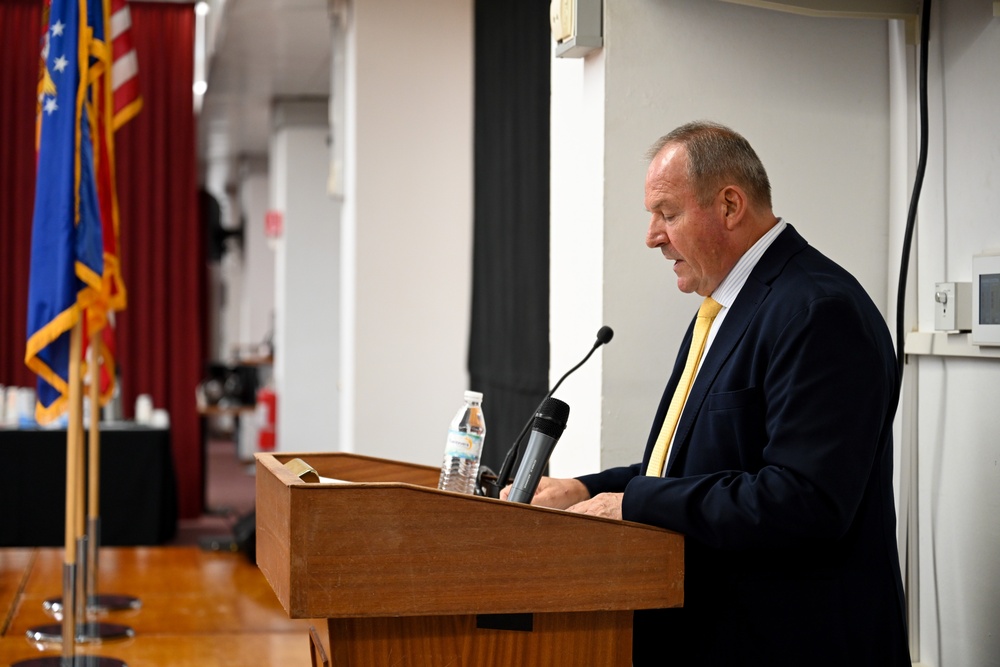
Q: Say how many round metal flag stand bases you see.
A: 3